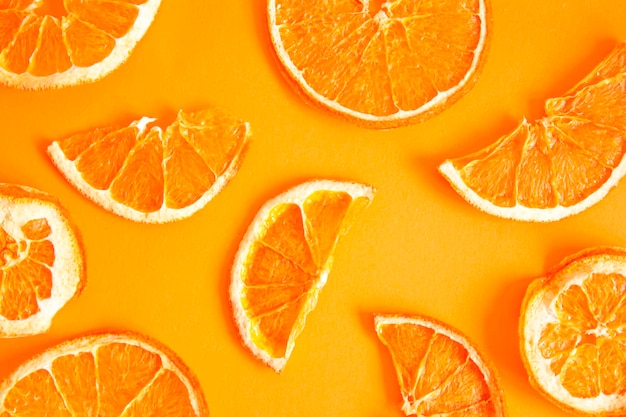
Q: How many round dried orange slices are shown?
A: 5